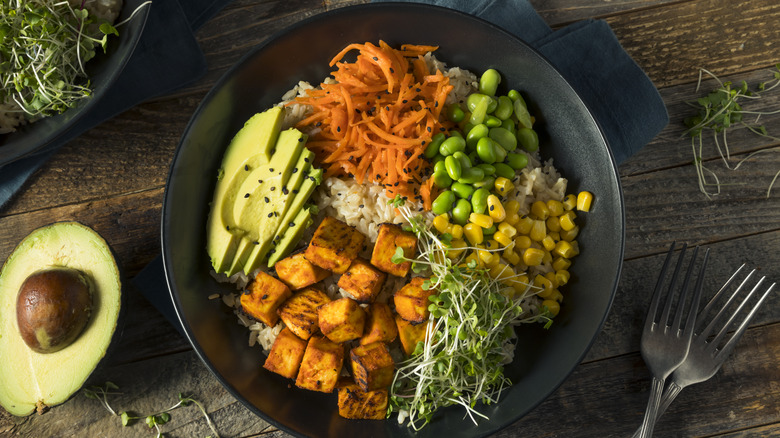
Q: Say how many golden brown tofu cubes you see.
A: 14